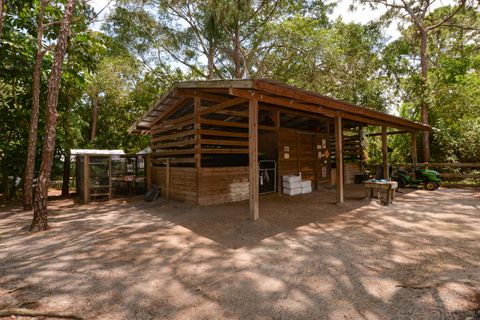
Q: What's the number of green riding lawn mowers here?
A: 1